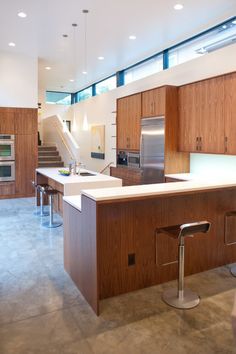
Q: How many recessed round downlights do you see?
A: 8